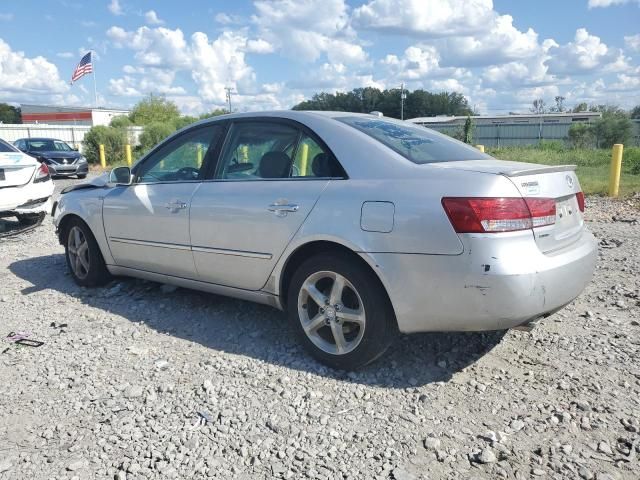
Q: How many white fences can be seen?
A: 1